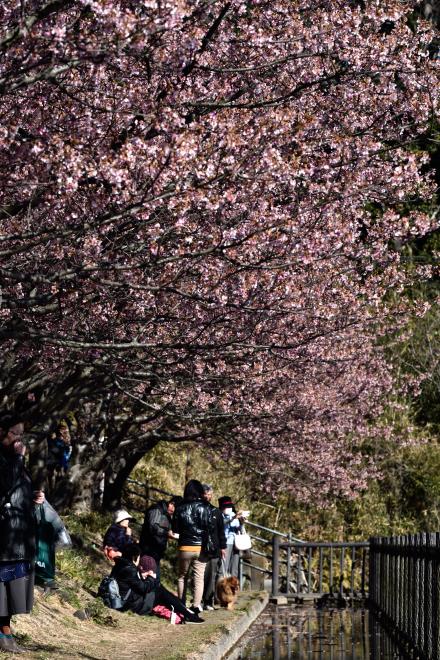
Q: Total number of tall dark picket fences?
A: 1